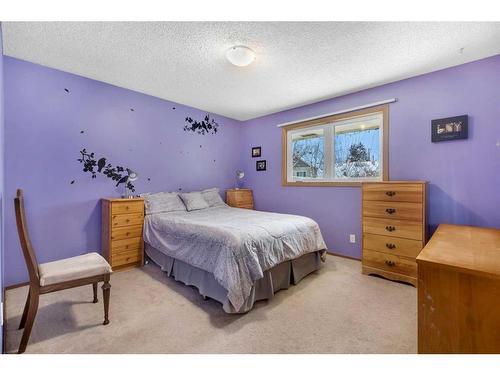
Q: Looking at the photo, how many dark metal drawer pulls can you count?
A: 5